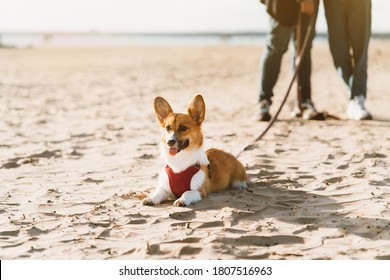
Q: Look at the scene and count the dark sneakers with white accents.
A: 2